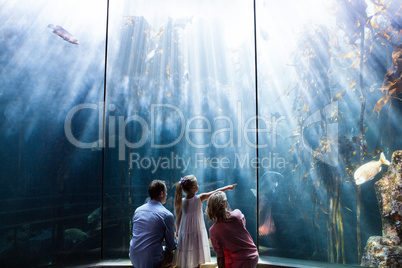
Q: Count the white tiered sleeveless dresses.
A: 1